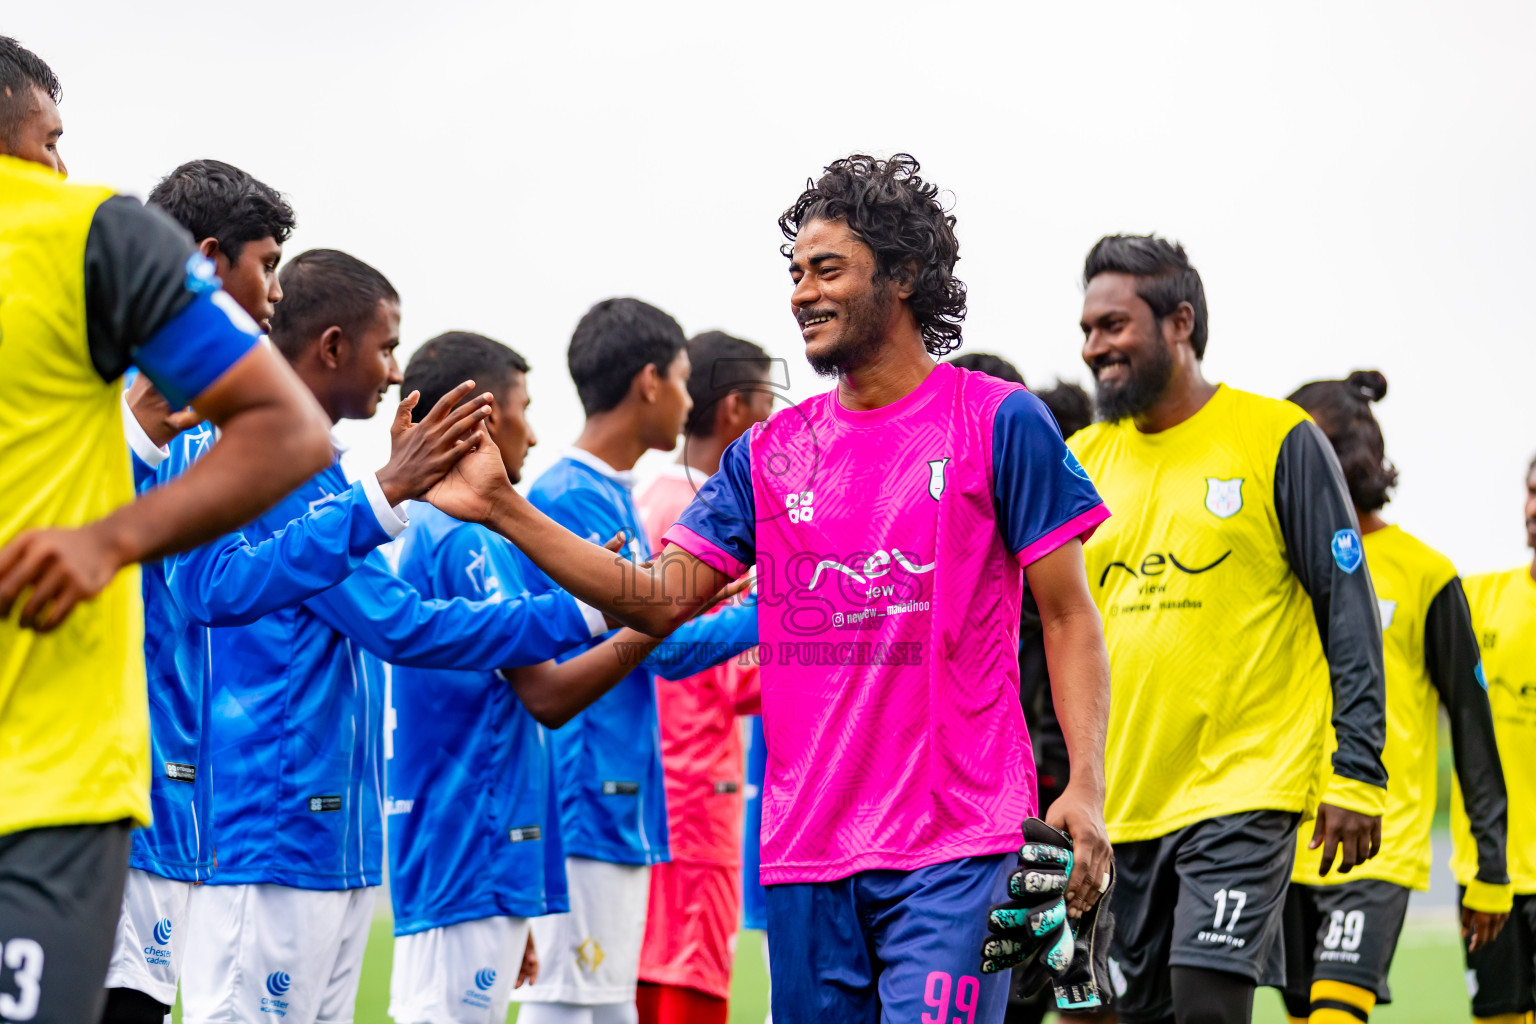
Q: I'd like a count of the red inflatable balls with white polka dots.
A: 0